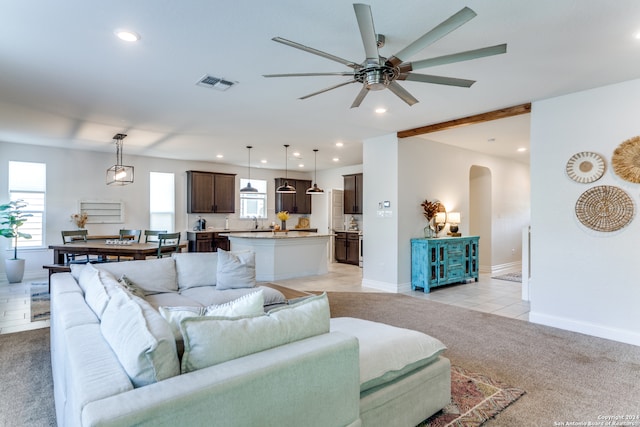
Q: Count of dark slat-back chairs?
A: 4